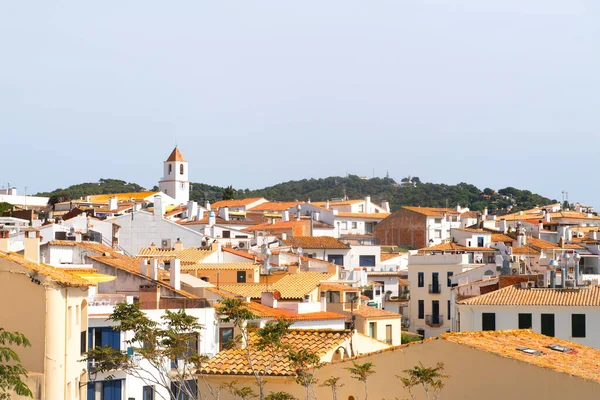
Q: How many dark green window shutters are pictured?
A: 4